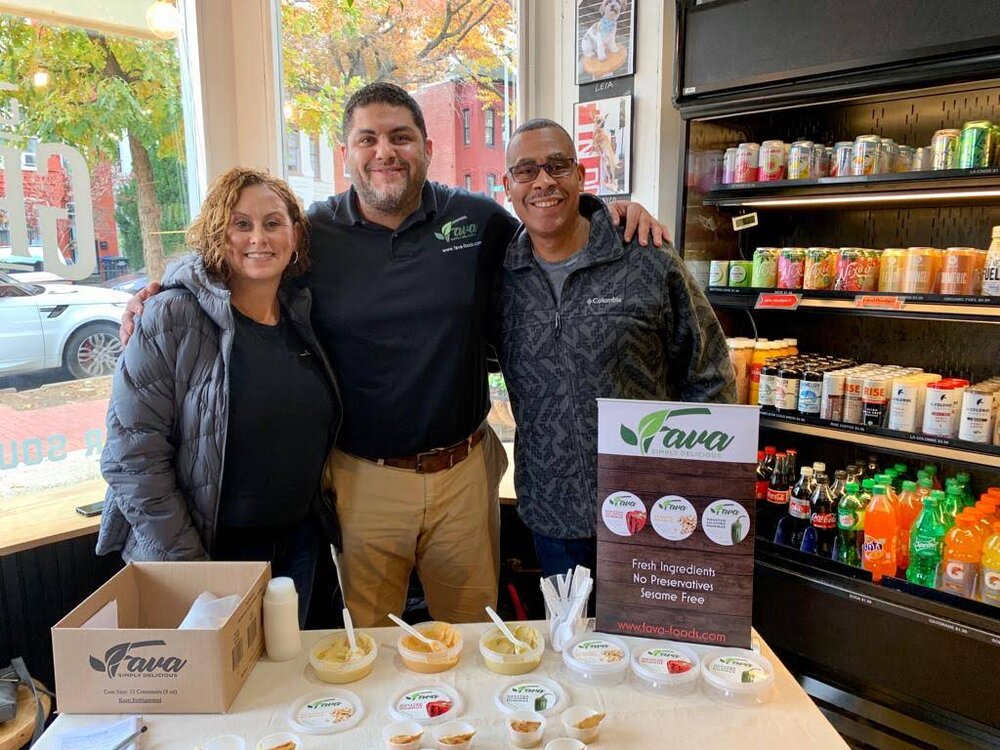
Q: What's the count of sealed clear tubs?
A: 3